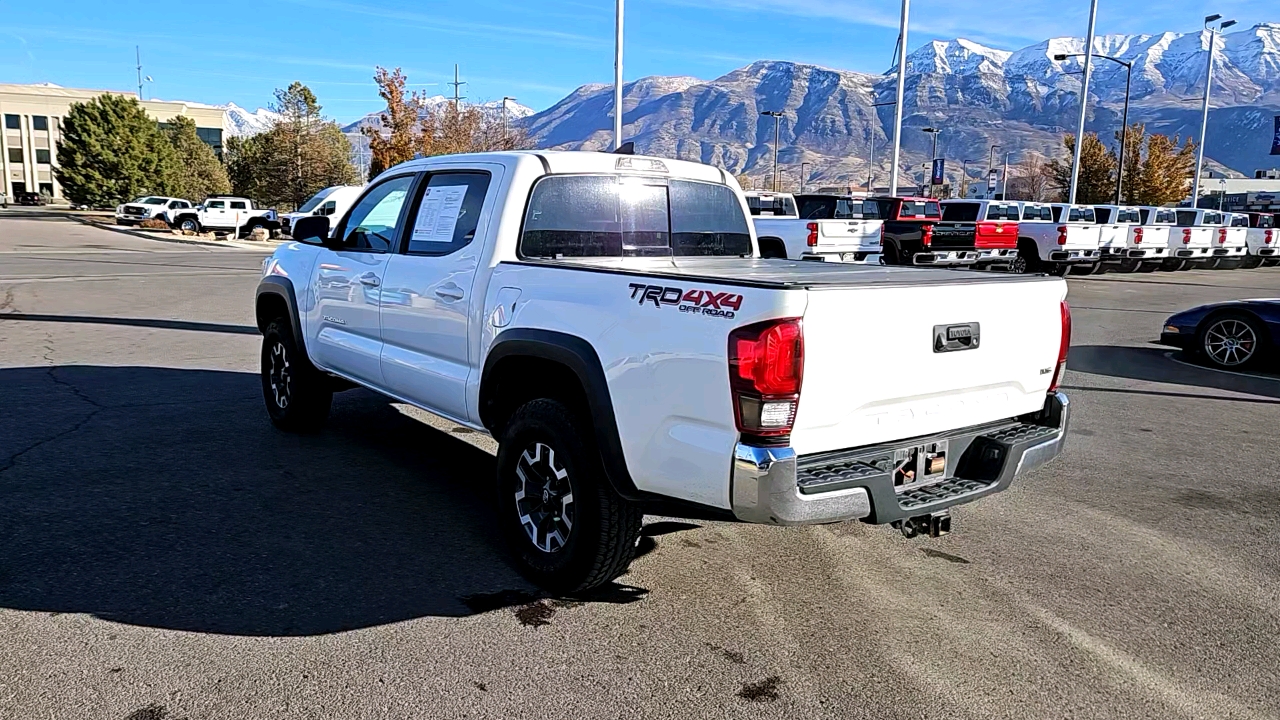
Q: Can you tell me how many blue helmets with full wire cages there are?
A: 0